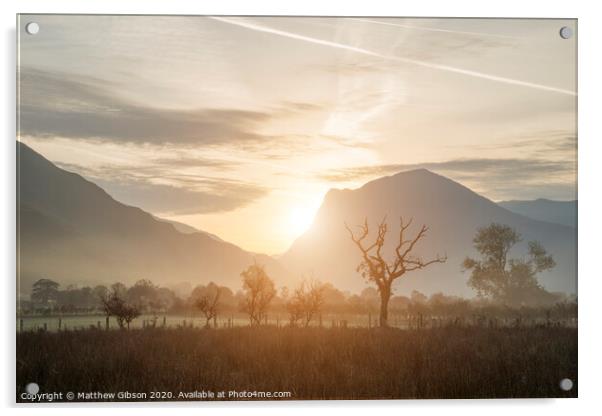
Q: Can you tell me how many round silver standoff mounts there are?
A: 4